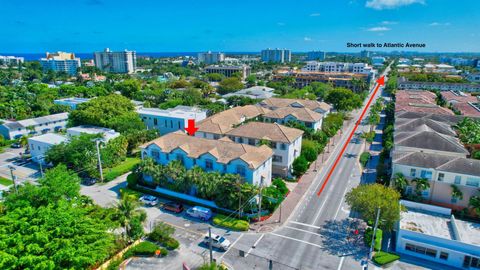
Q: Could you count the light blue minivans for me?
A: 1